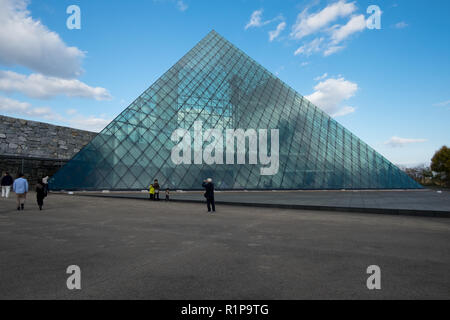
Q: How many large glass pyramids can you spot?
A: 1